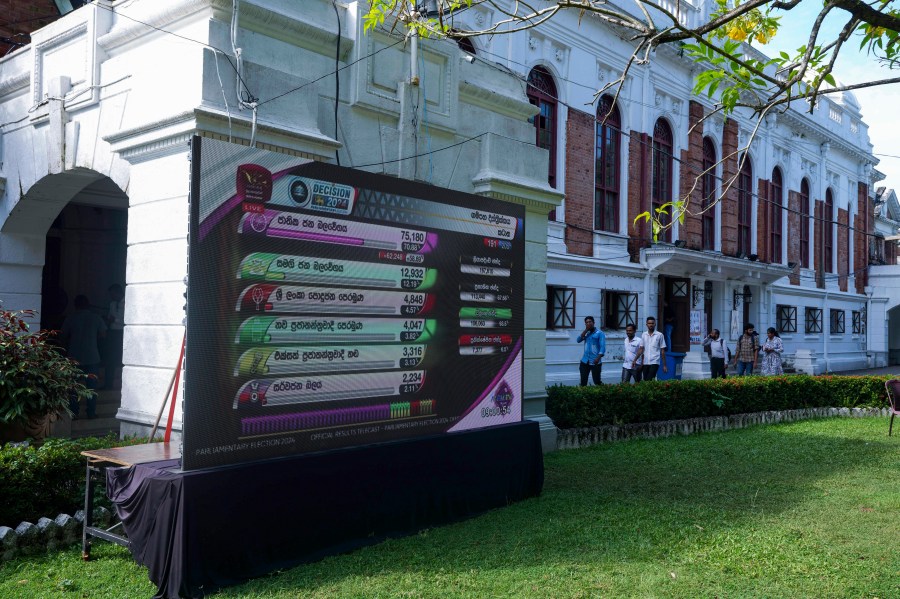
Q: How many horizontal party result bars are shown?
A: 6